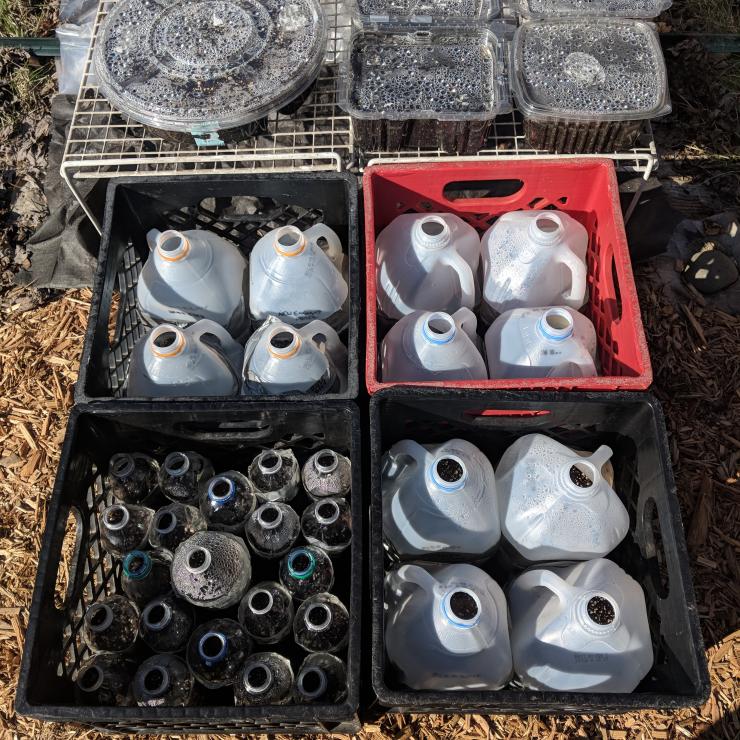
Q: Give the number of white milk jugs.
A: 12